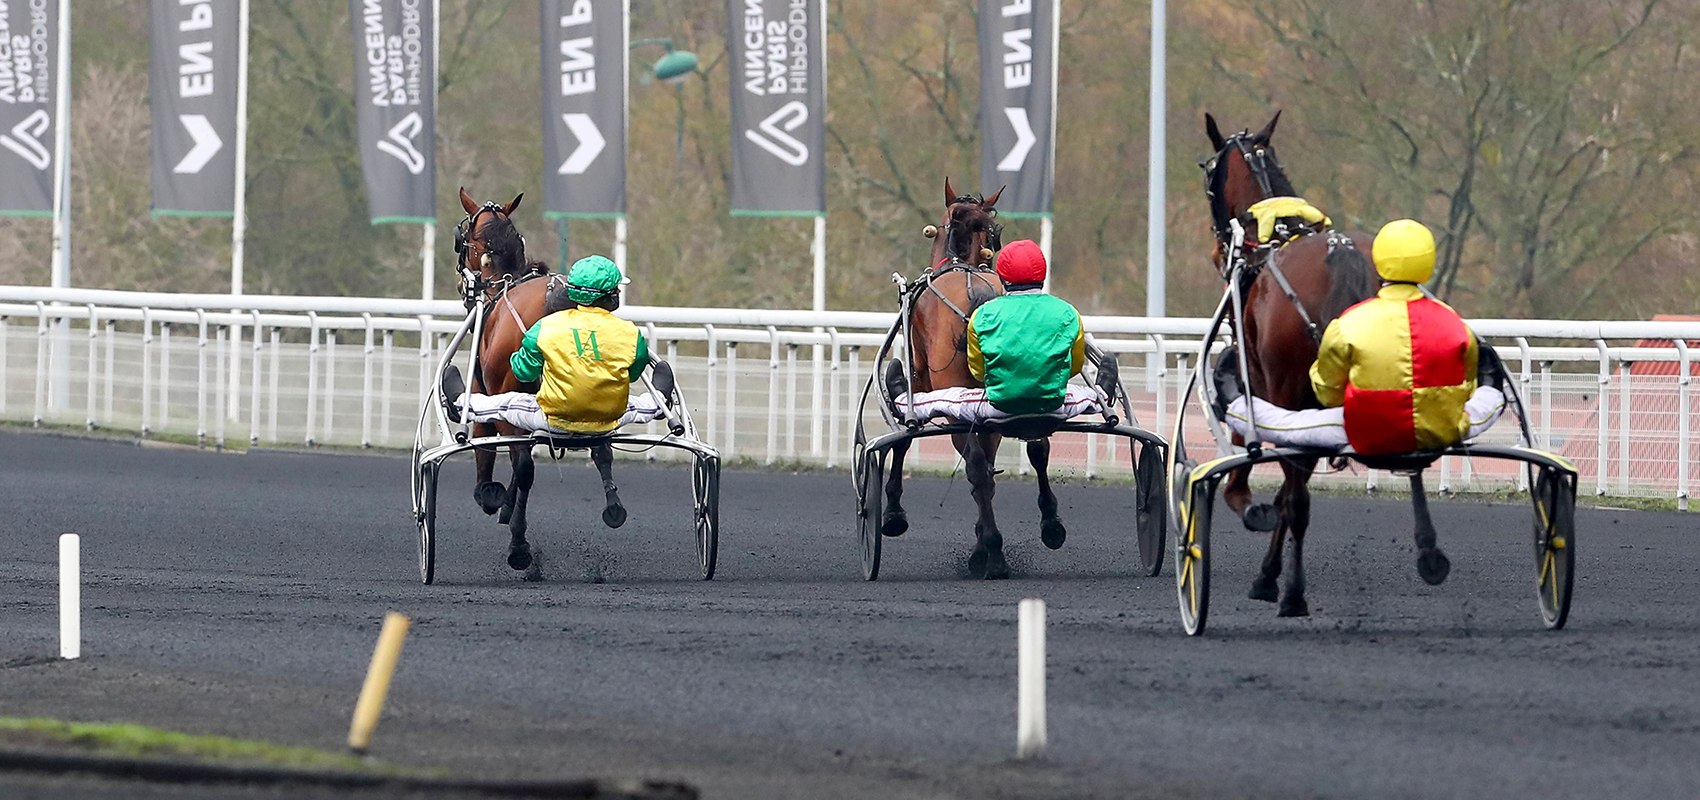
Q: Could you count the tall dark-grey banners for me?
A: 6